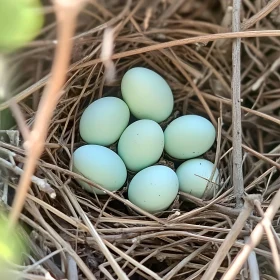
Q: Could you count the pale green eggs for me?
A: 7